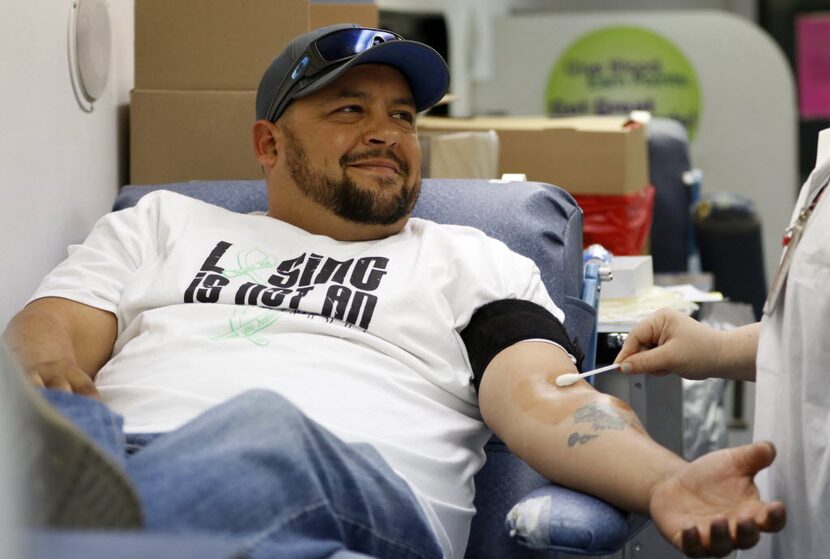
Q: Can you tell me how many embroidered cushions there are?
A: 0